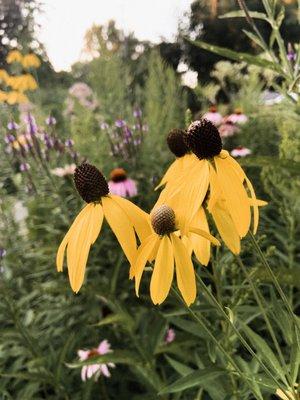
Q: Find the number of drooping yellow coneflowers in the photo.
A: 4